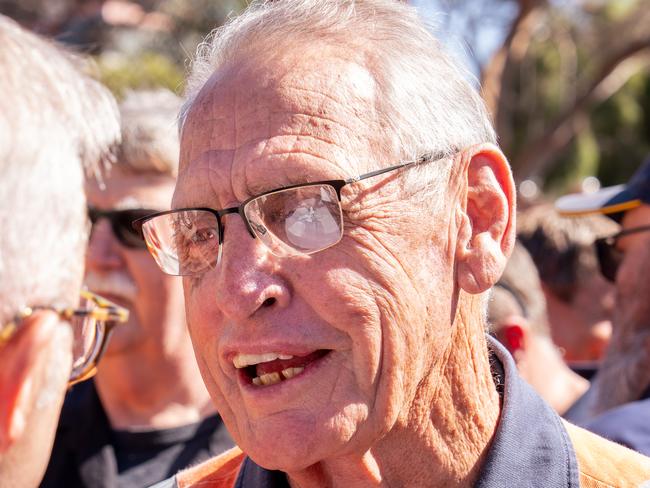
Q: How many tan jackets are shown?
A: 1